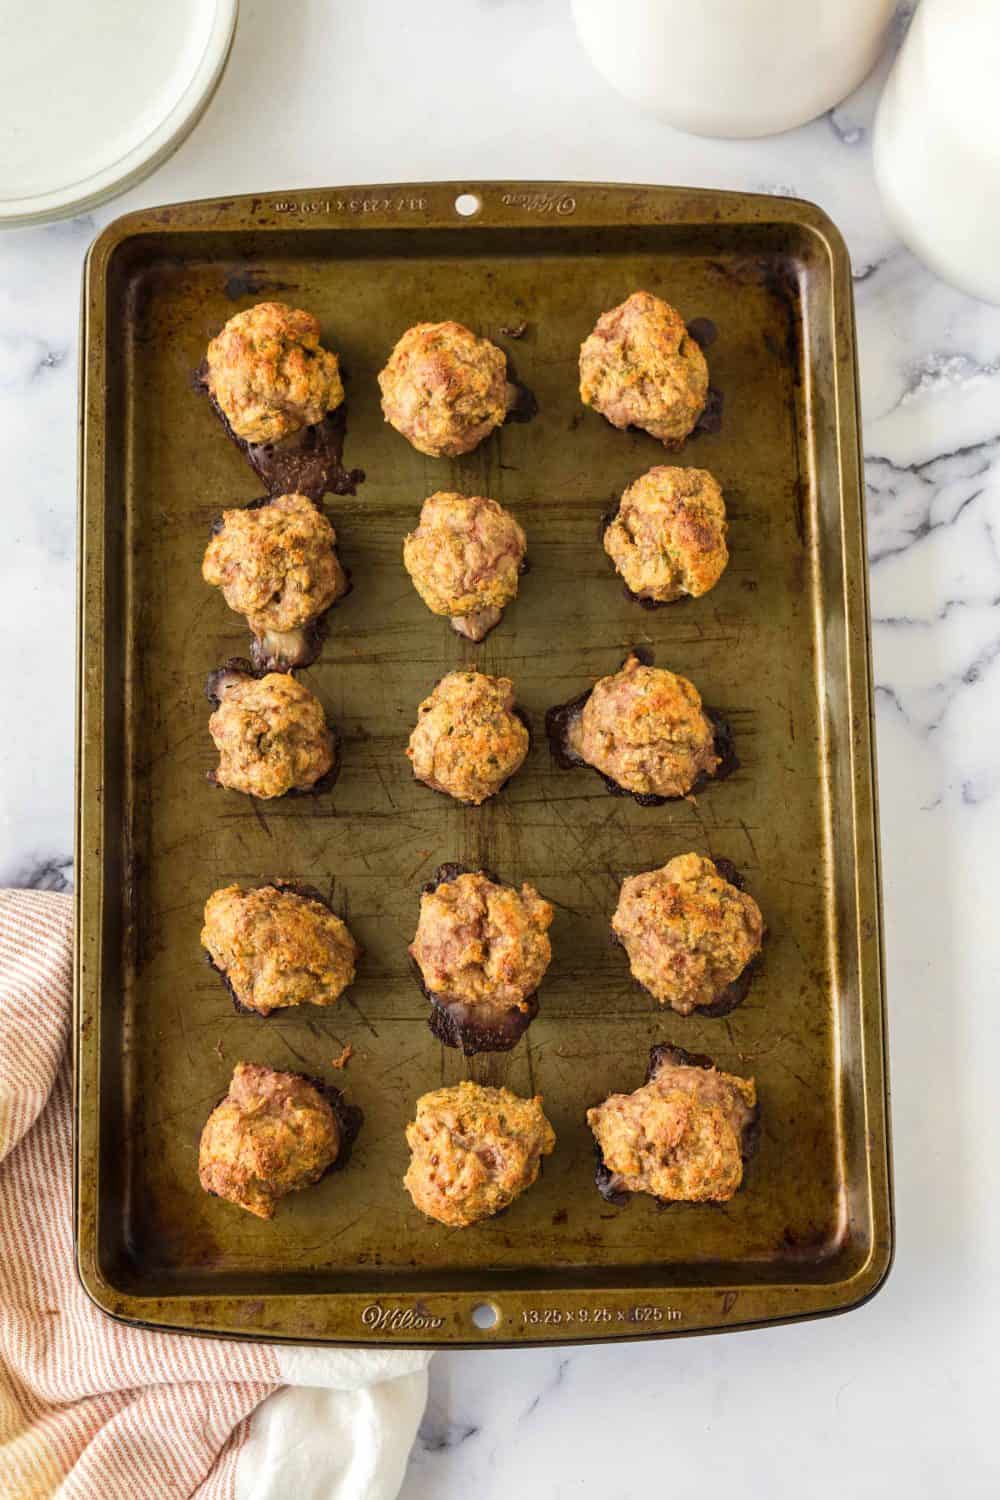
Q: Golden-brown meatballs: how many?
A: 15